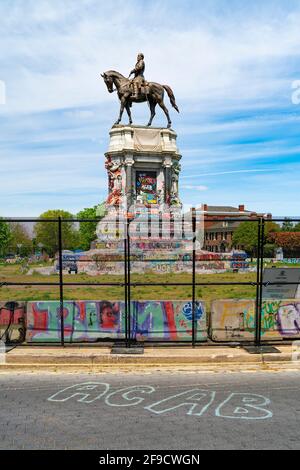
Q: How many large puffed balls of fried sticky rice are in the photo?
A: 0